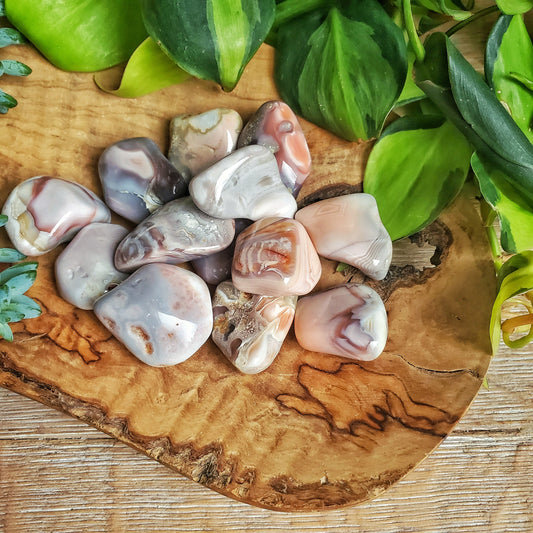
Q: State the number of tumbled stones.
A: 13